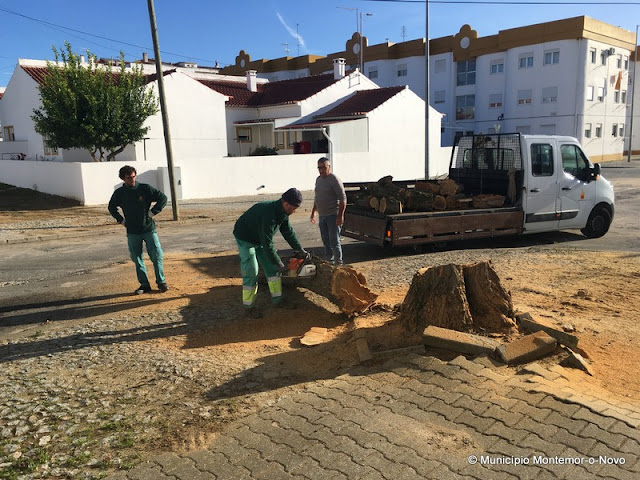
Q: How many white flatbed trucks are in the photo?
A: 1